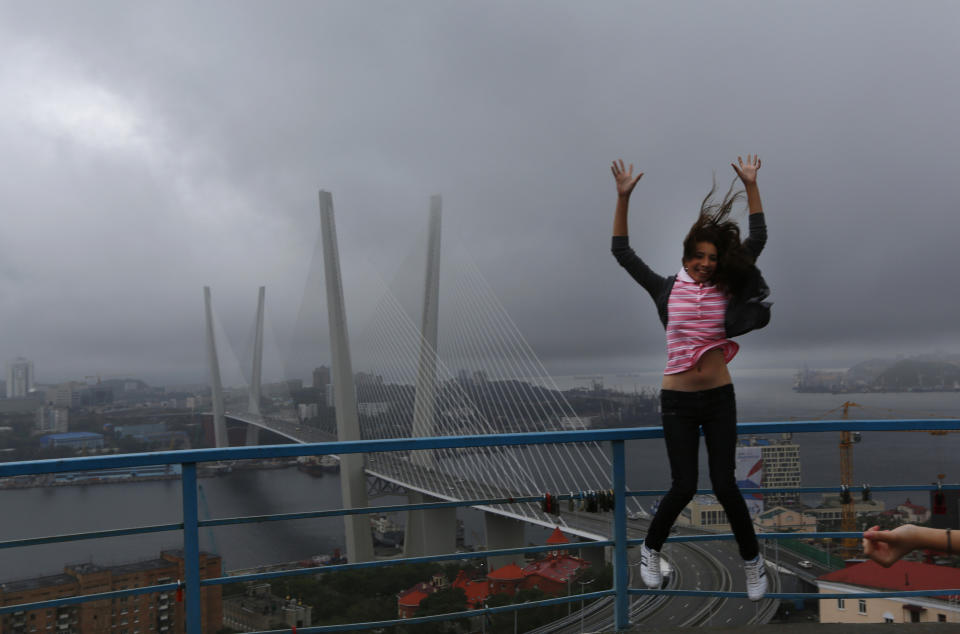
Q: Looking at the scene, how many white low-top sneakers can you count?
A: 2